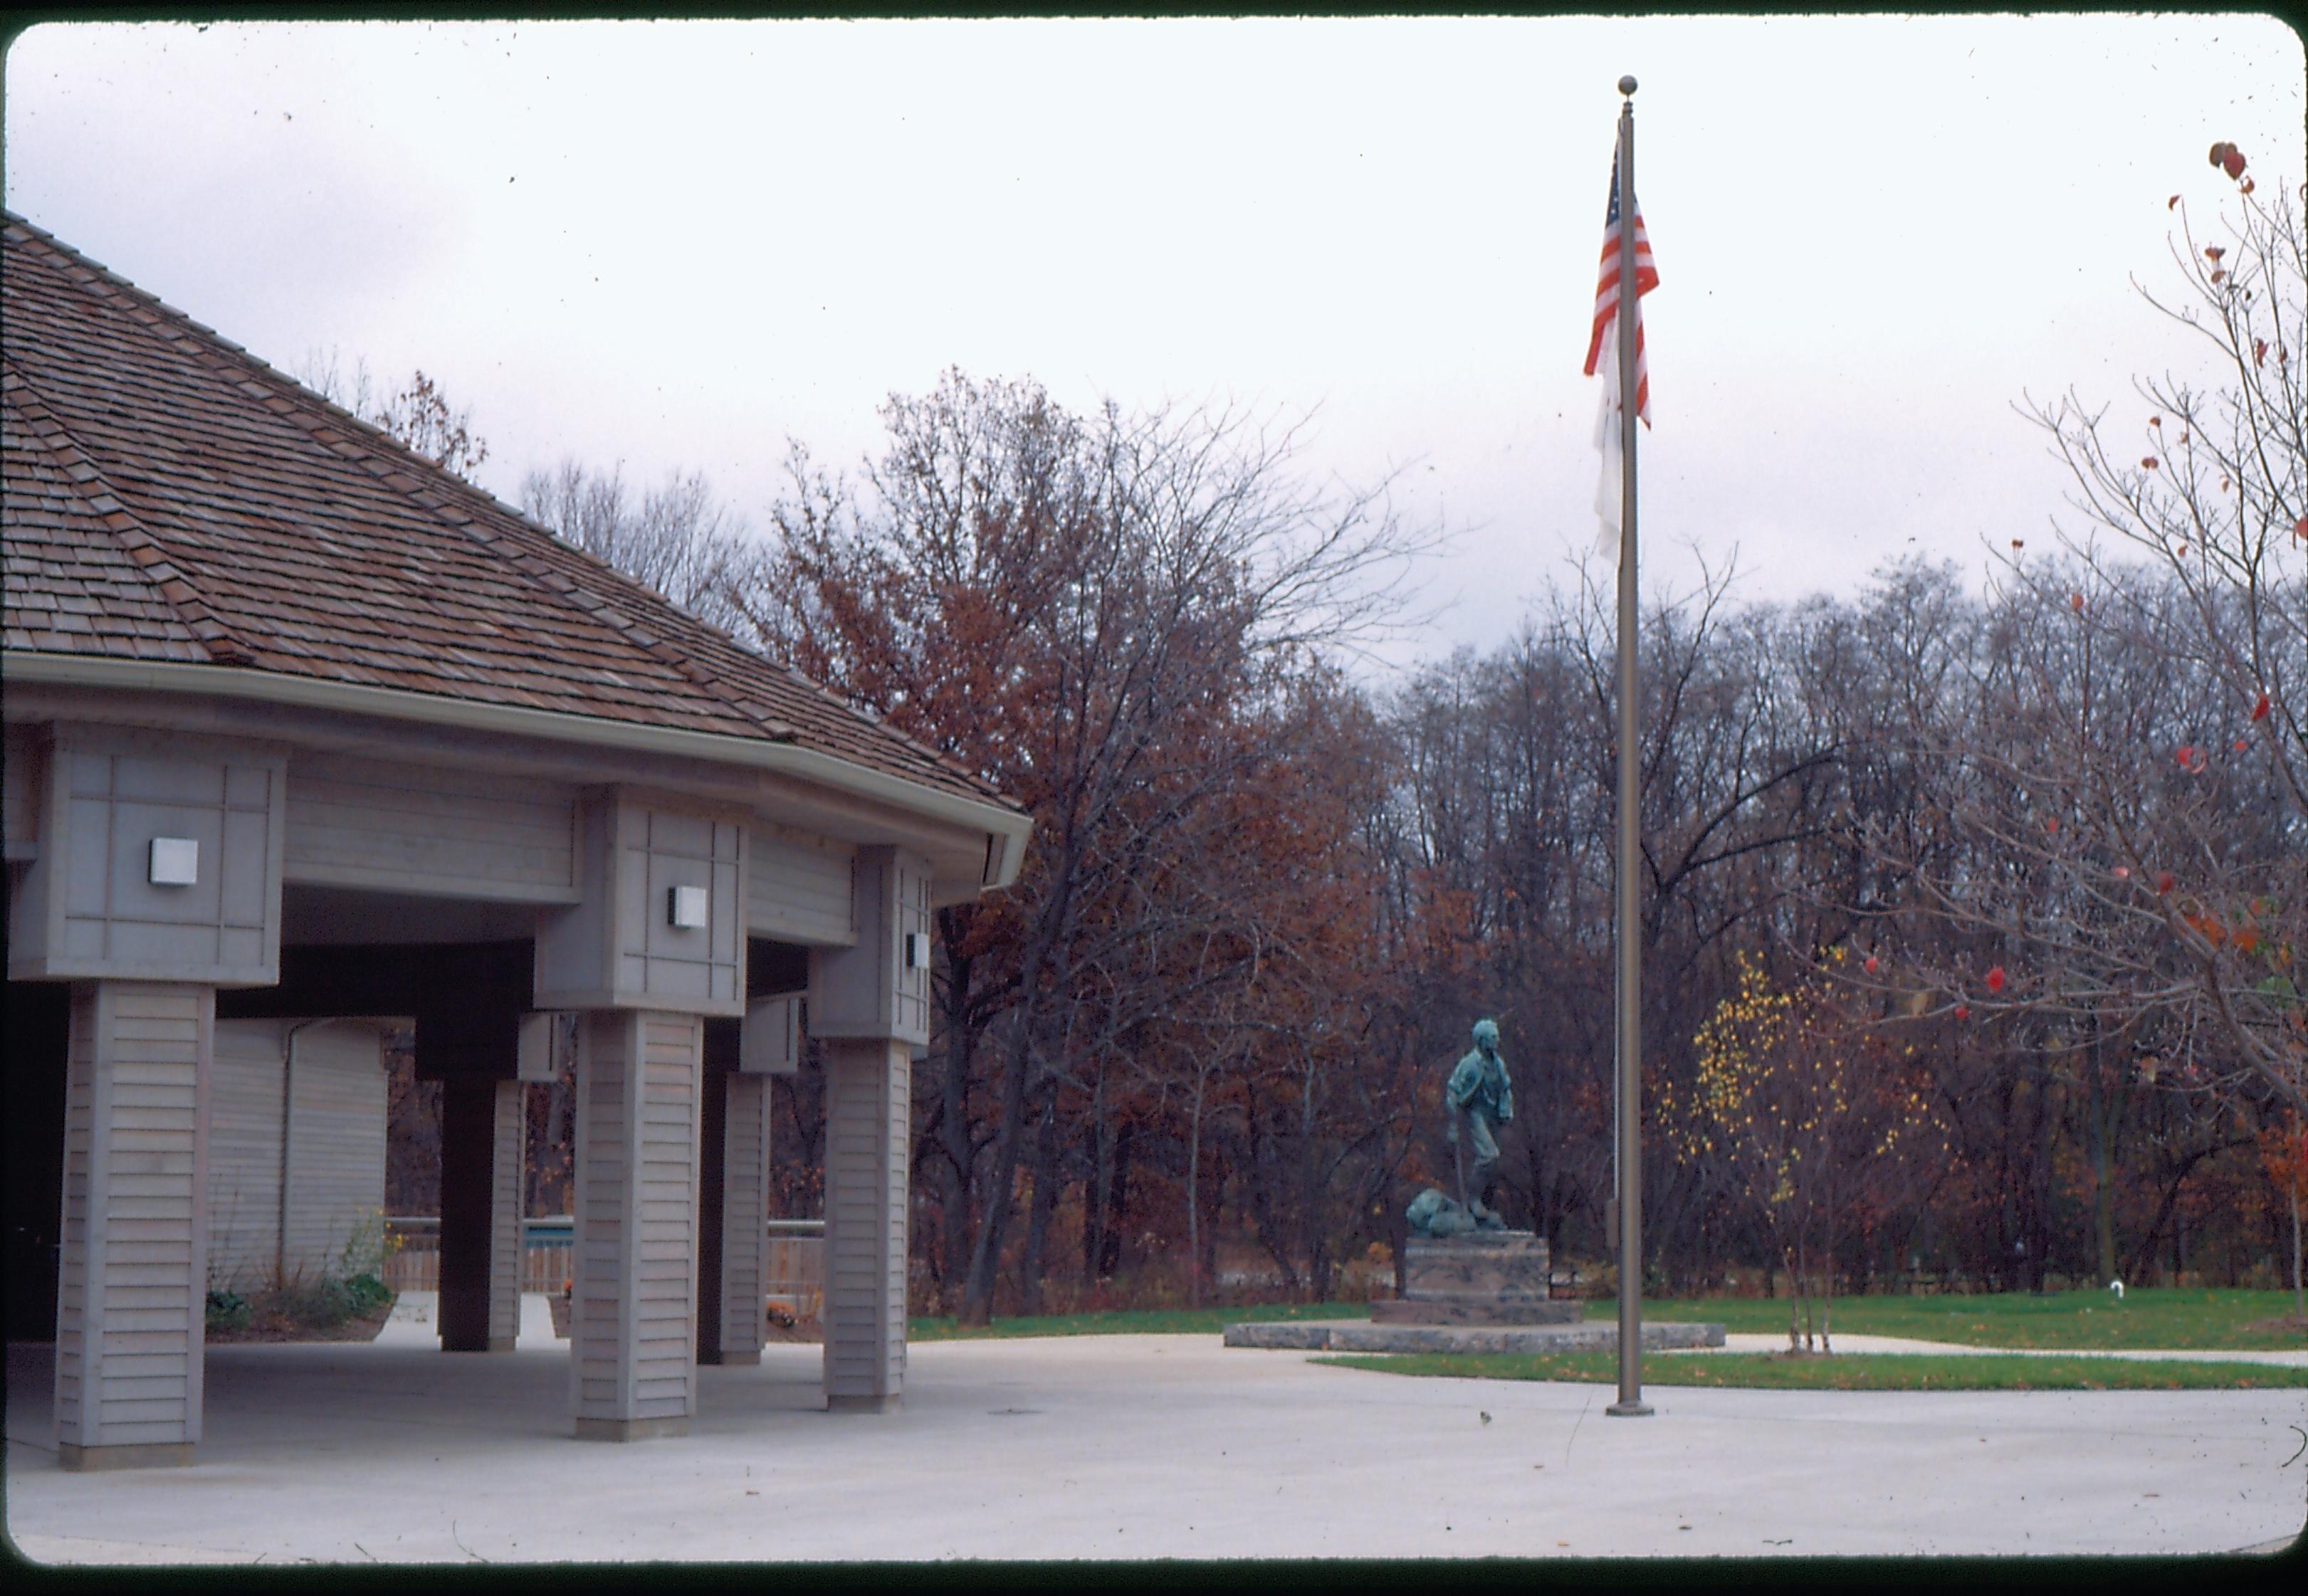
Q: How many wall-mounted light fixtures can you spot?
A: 3